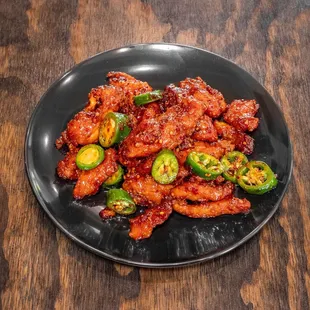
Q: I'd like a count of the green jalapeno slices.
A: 9